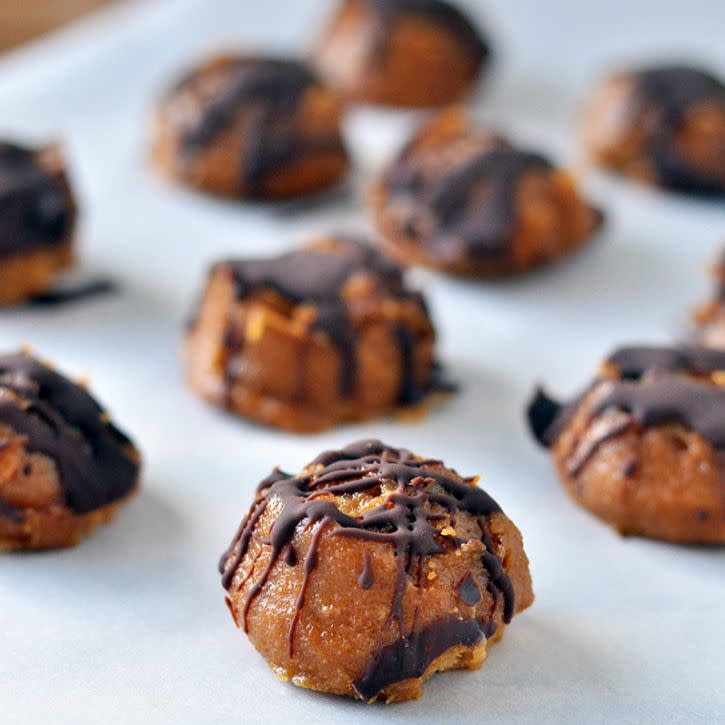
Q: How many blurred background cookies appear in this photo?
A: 9